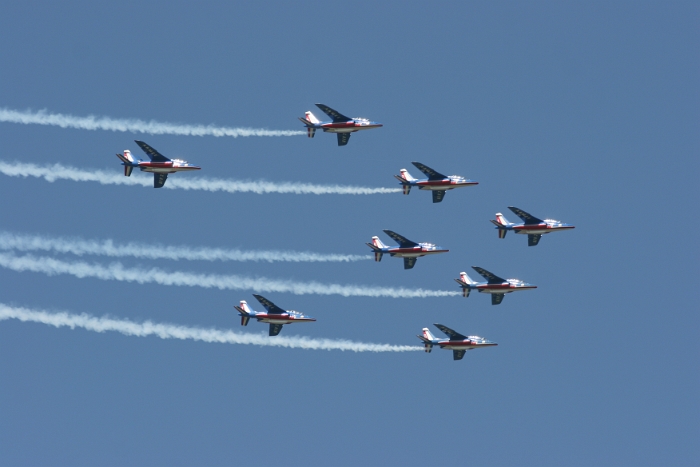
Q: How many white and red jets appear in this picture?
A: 8